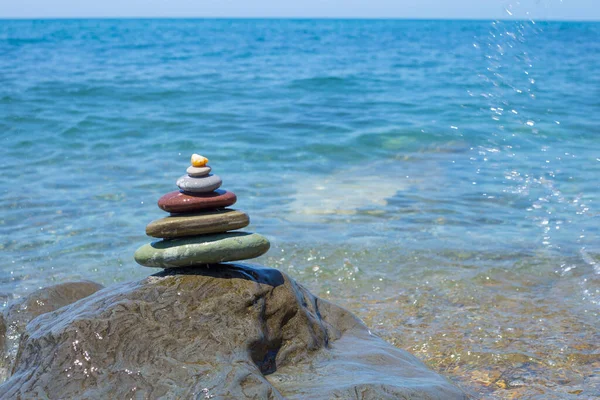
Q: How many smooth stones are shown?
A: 6